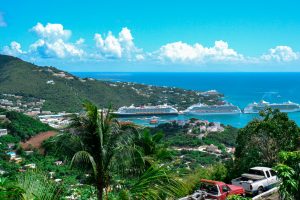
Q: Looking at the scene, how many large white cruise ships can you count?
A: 3